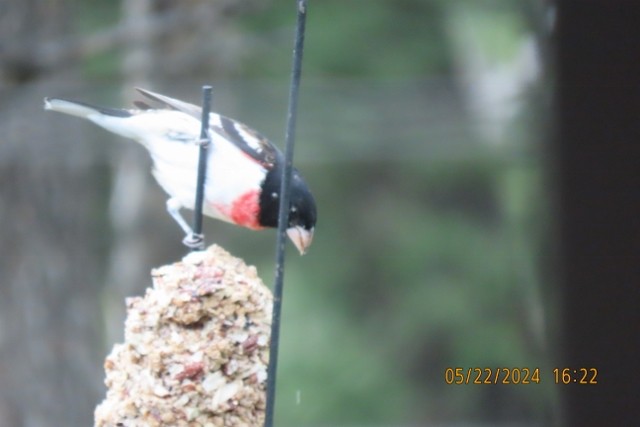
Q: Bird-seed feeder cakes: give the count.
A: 1